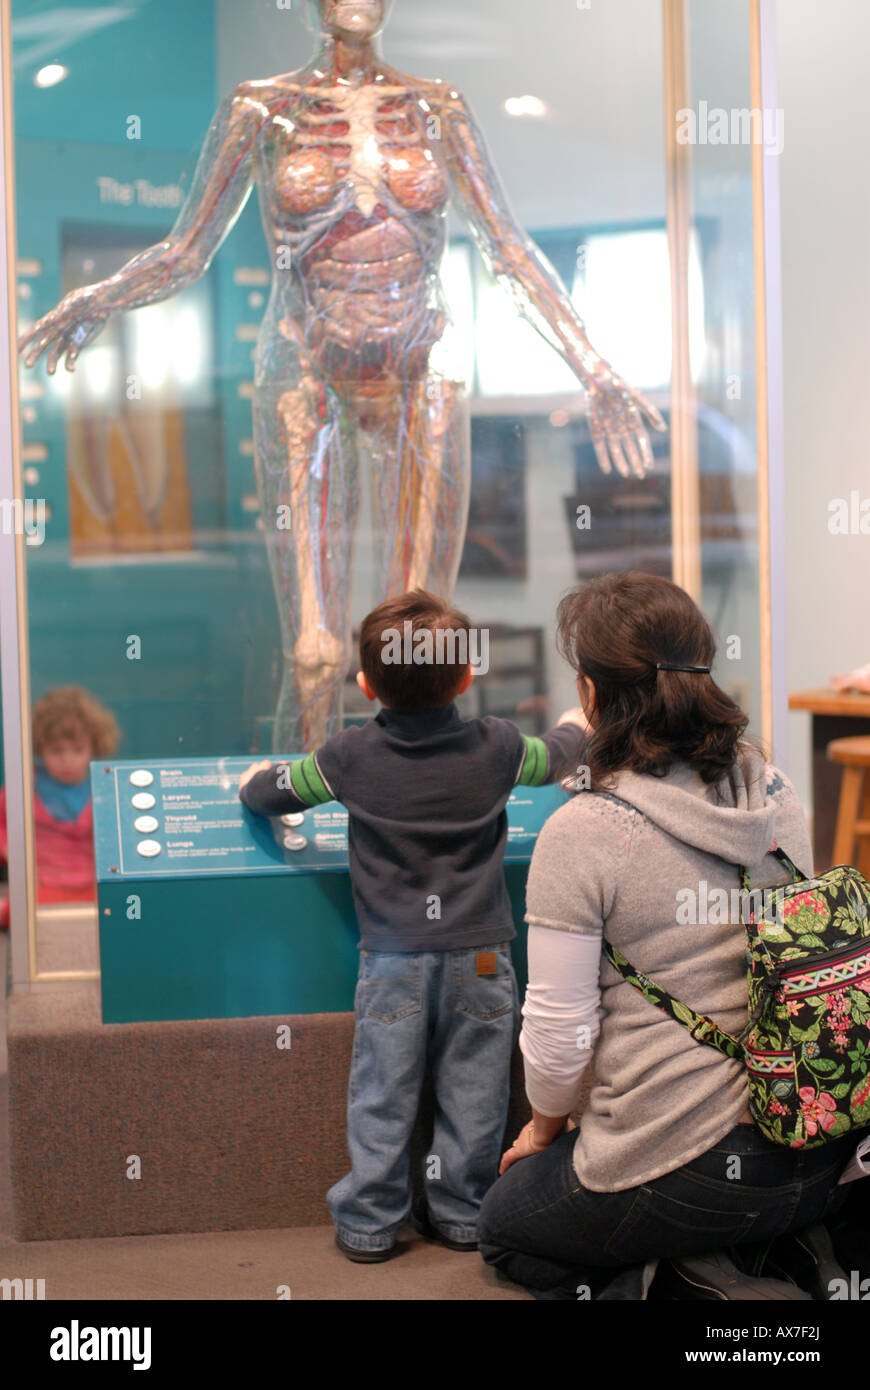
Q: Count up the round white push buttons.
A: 6